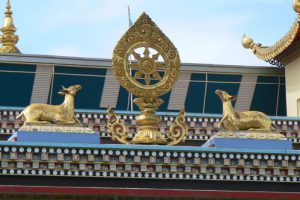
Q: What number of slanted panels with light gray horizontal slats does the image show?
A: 4